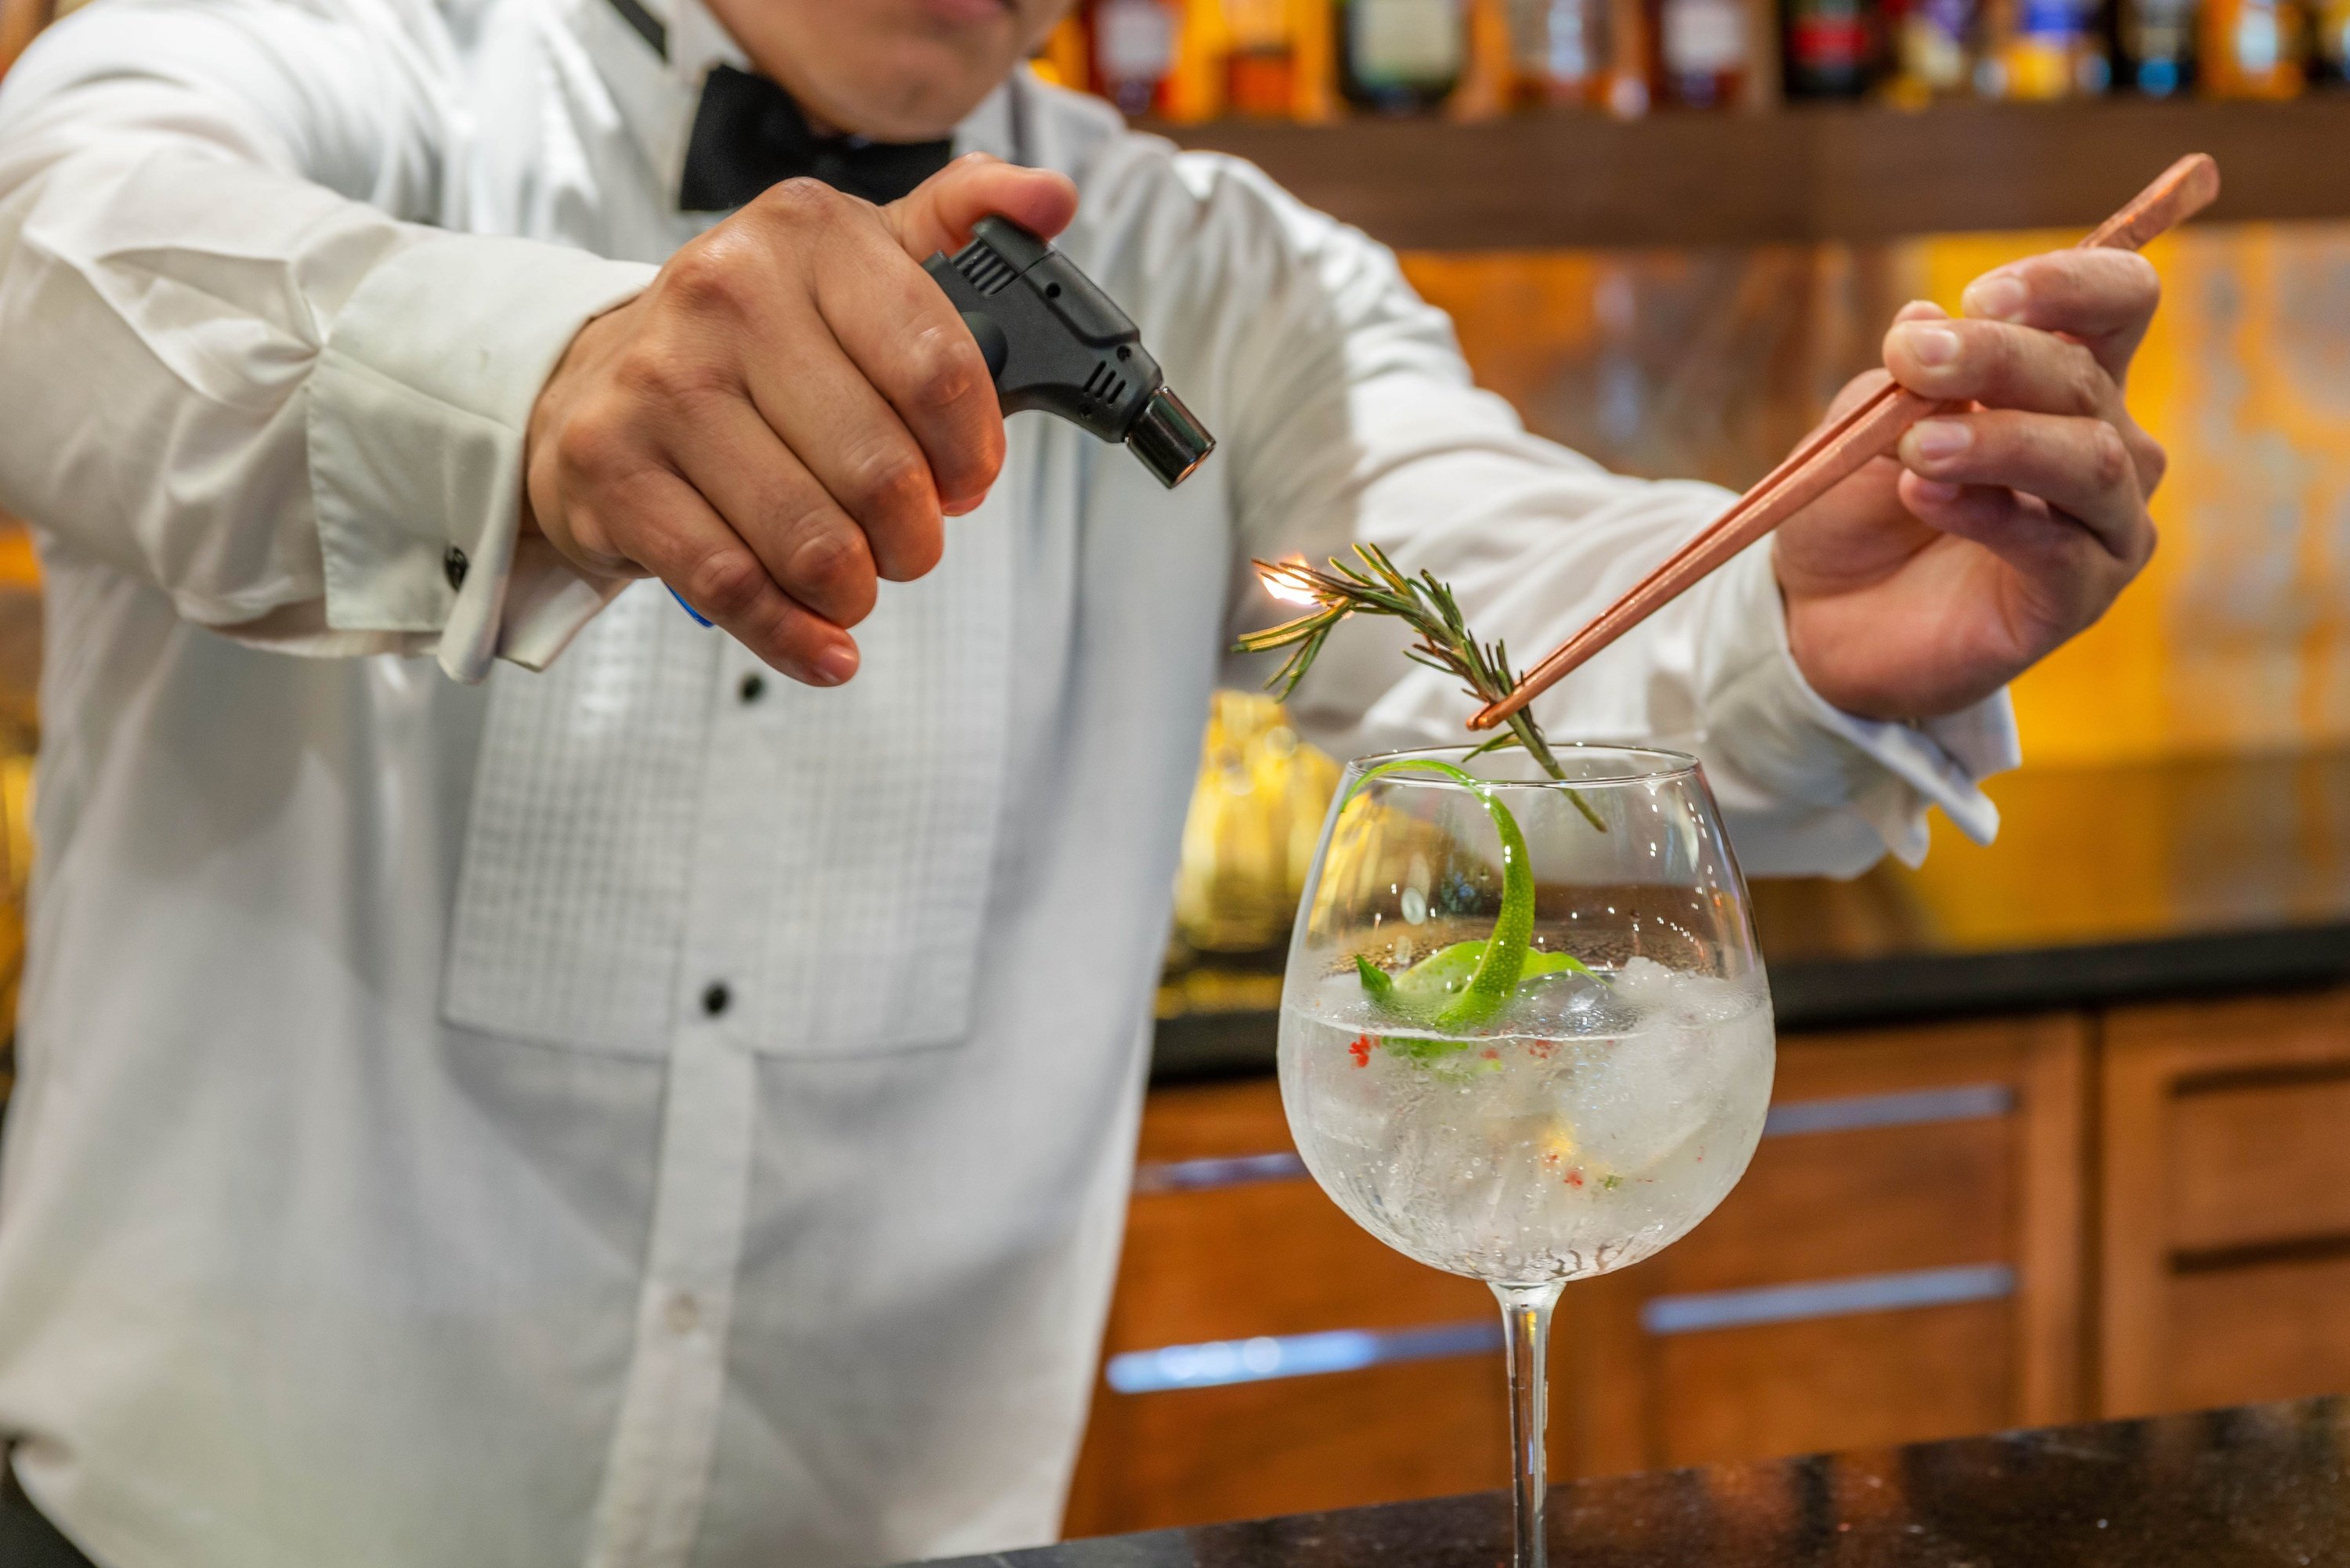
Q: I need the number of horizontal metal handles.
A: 4